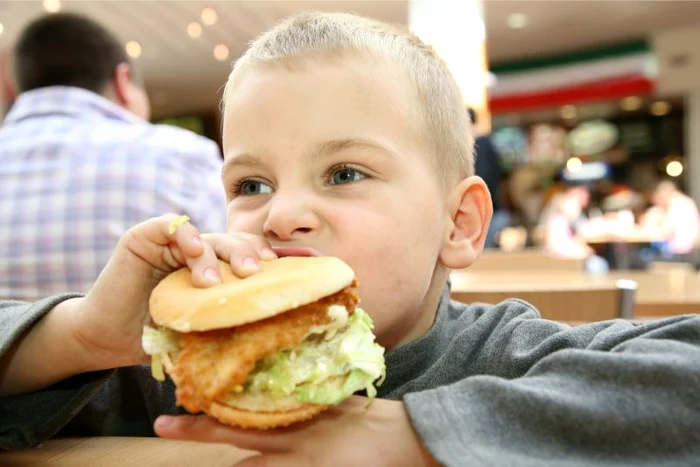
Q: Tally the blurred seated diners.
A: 3